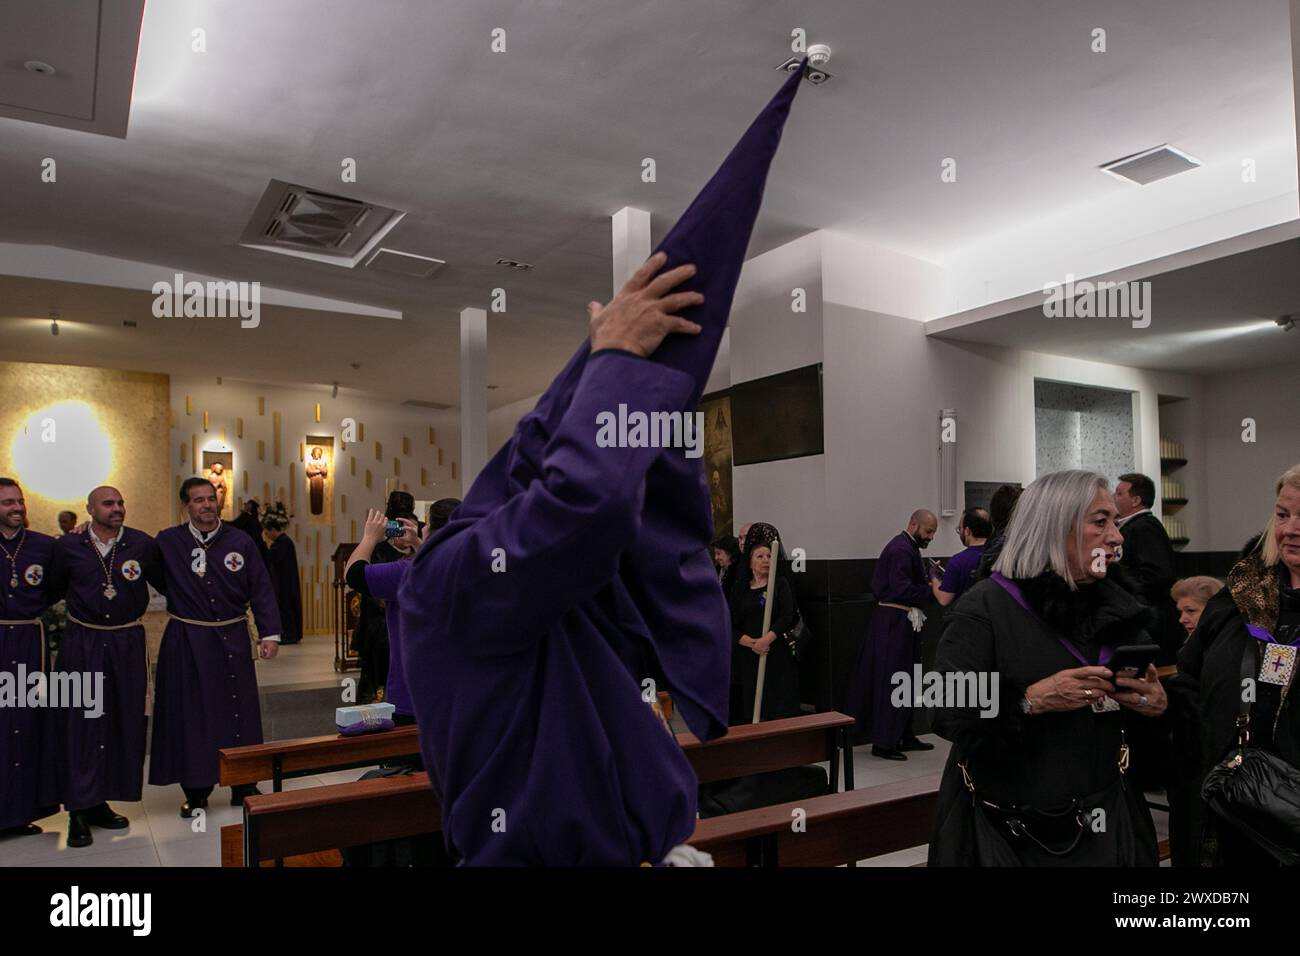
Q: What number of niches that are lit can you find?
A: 2